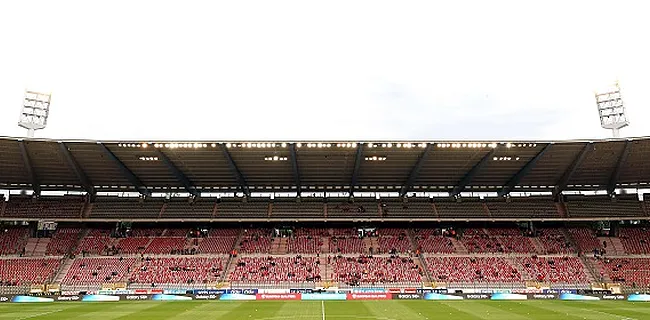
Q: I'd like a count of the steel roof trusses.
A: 12